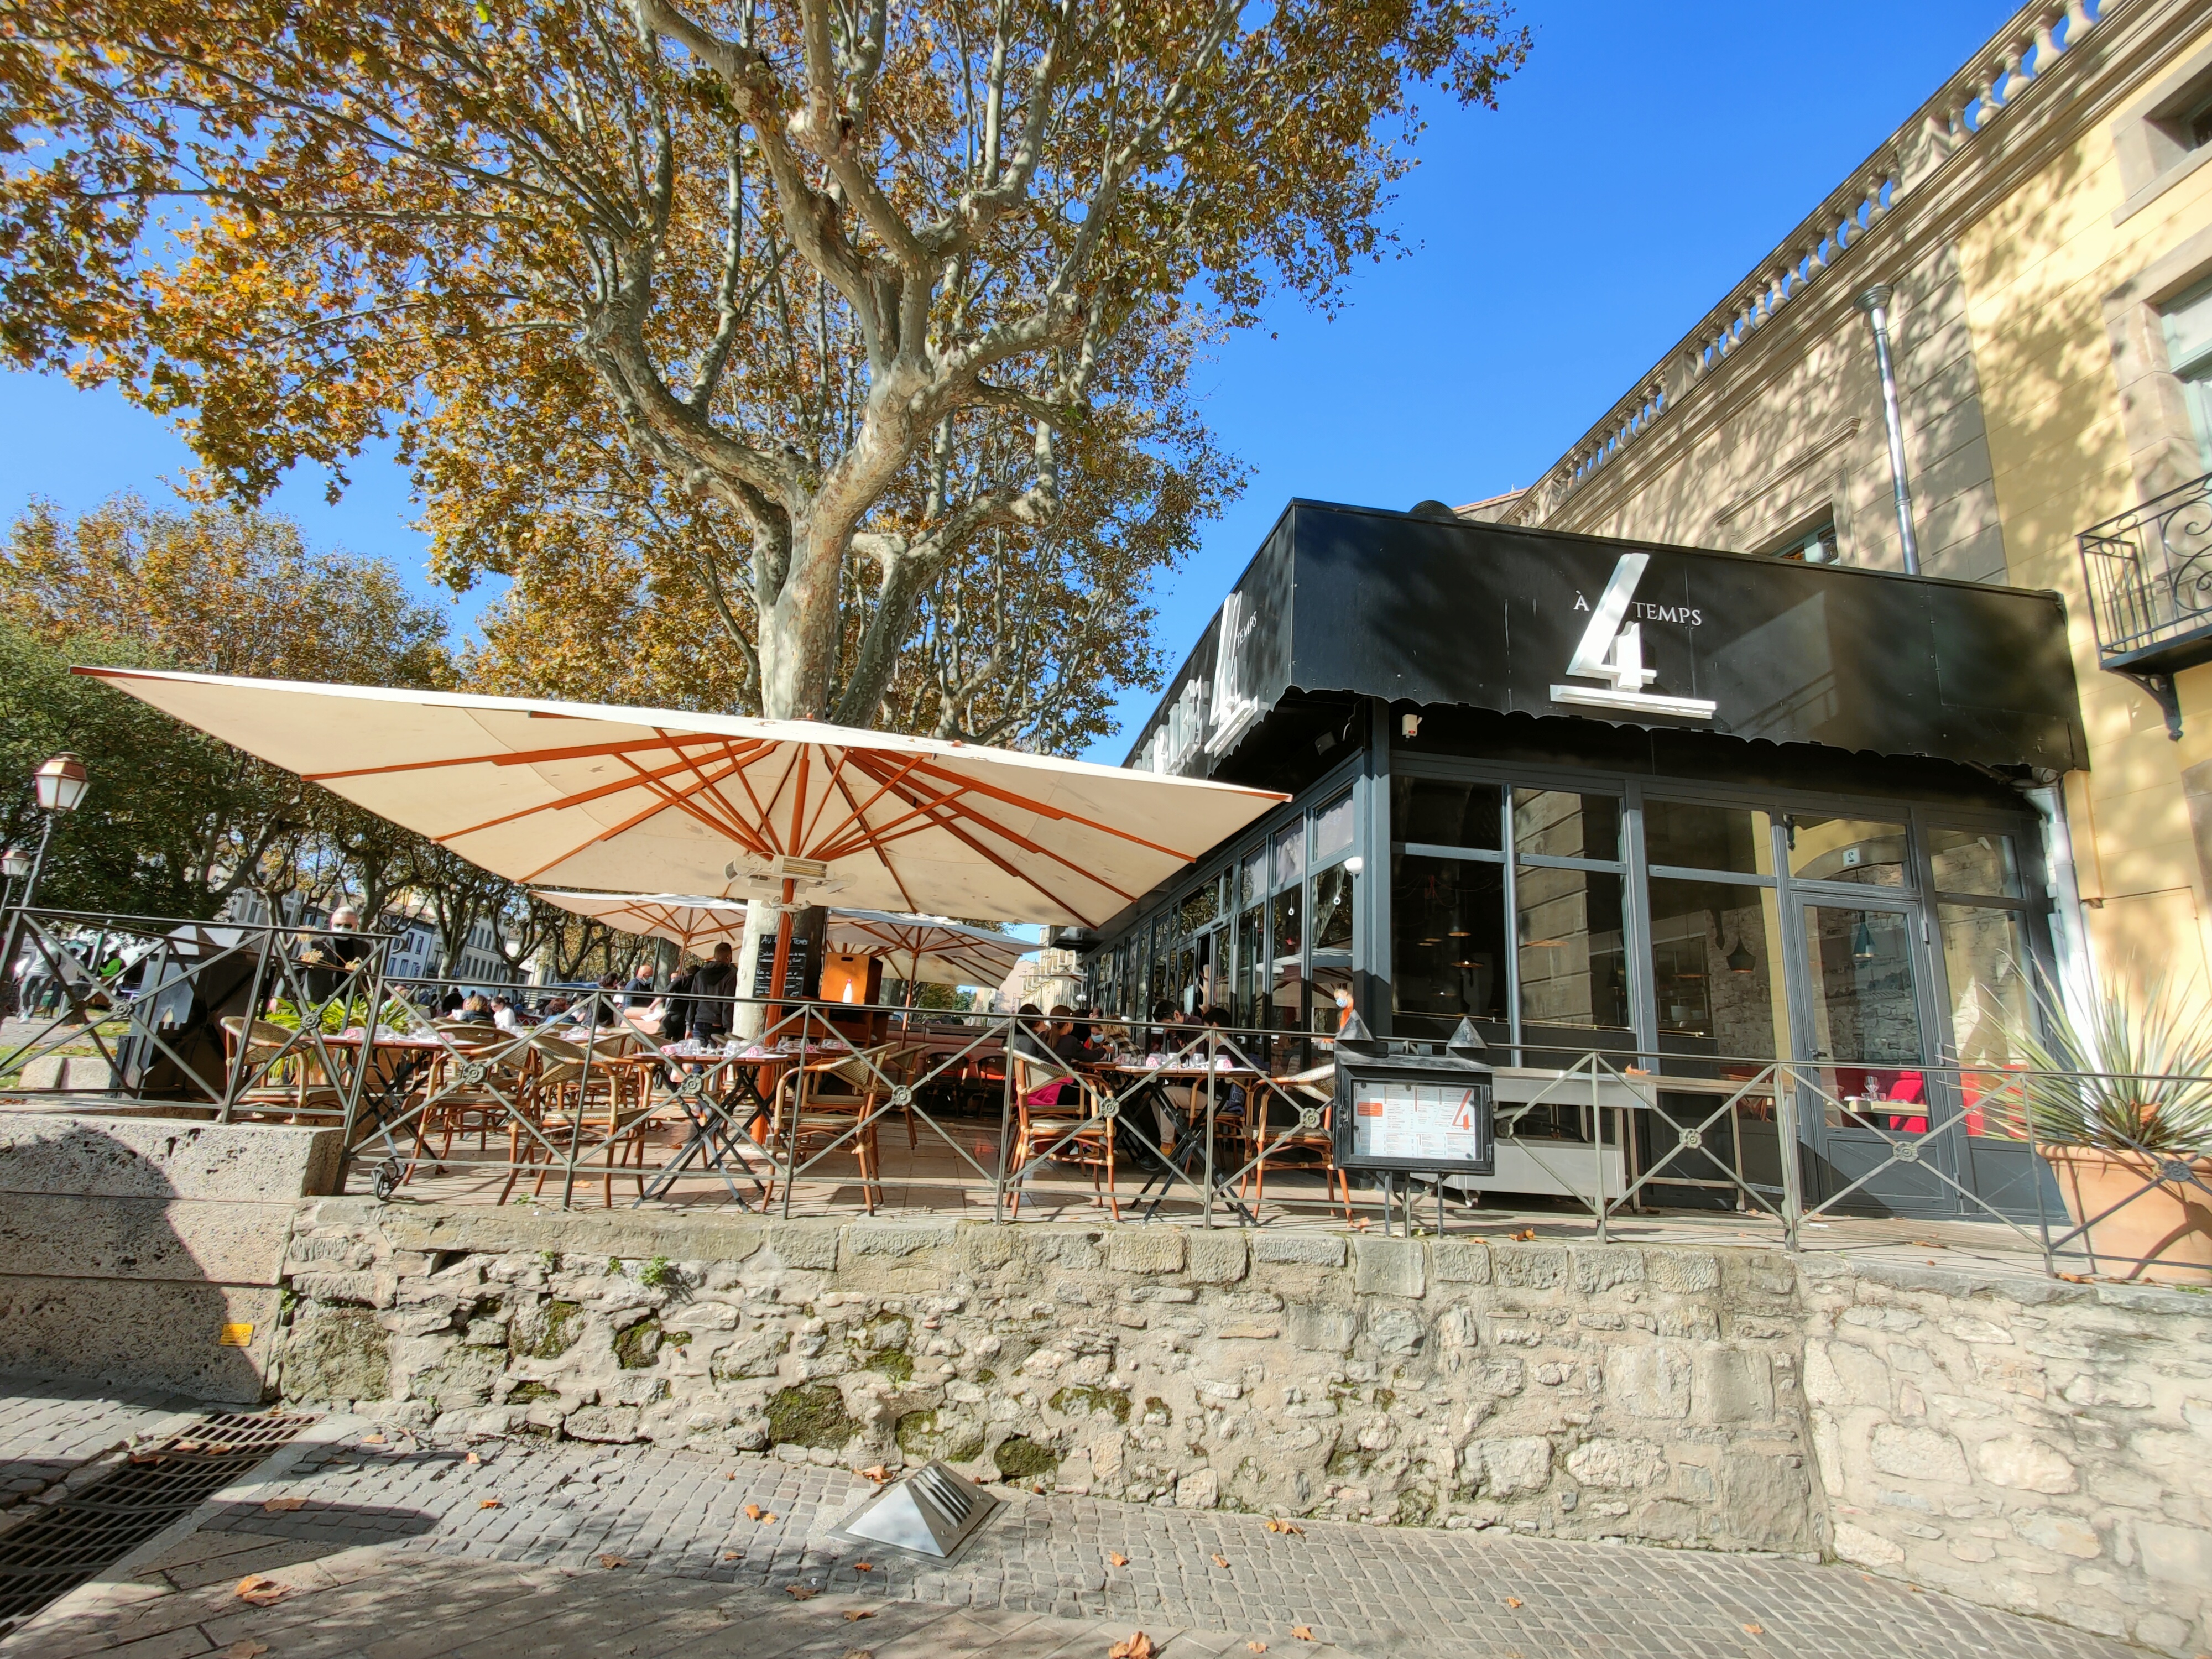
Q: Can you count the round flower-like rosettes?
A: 11